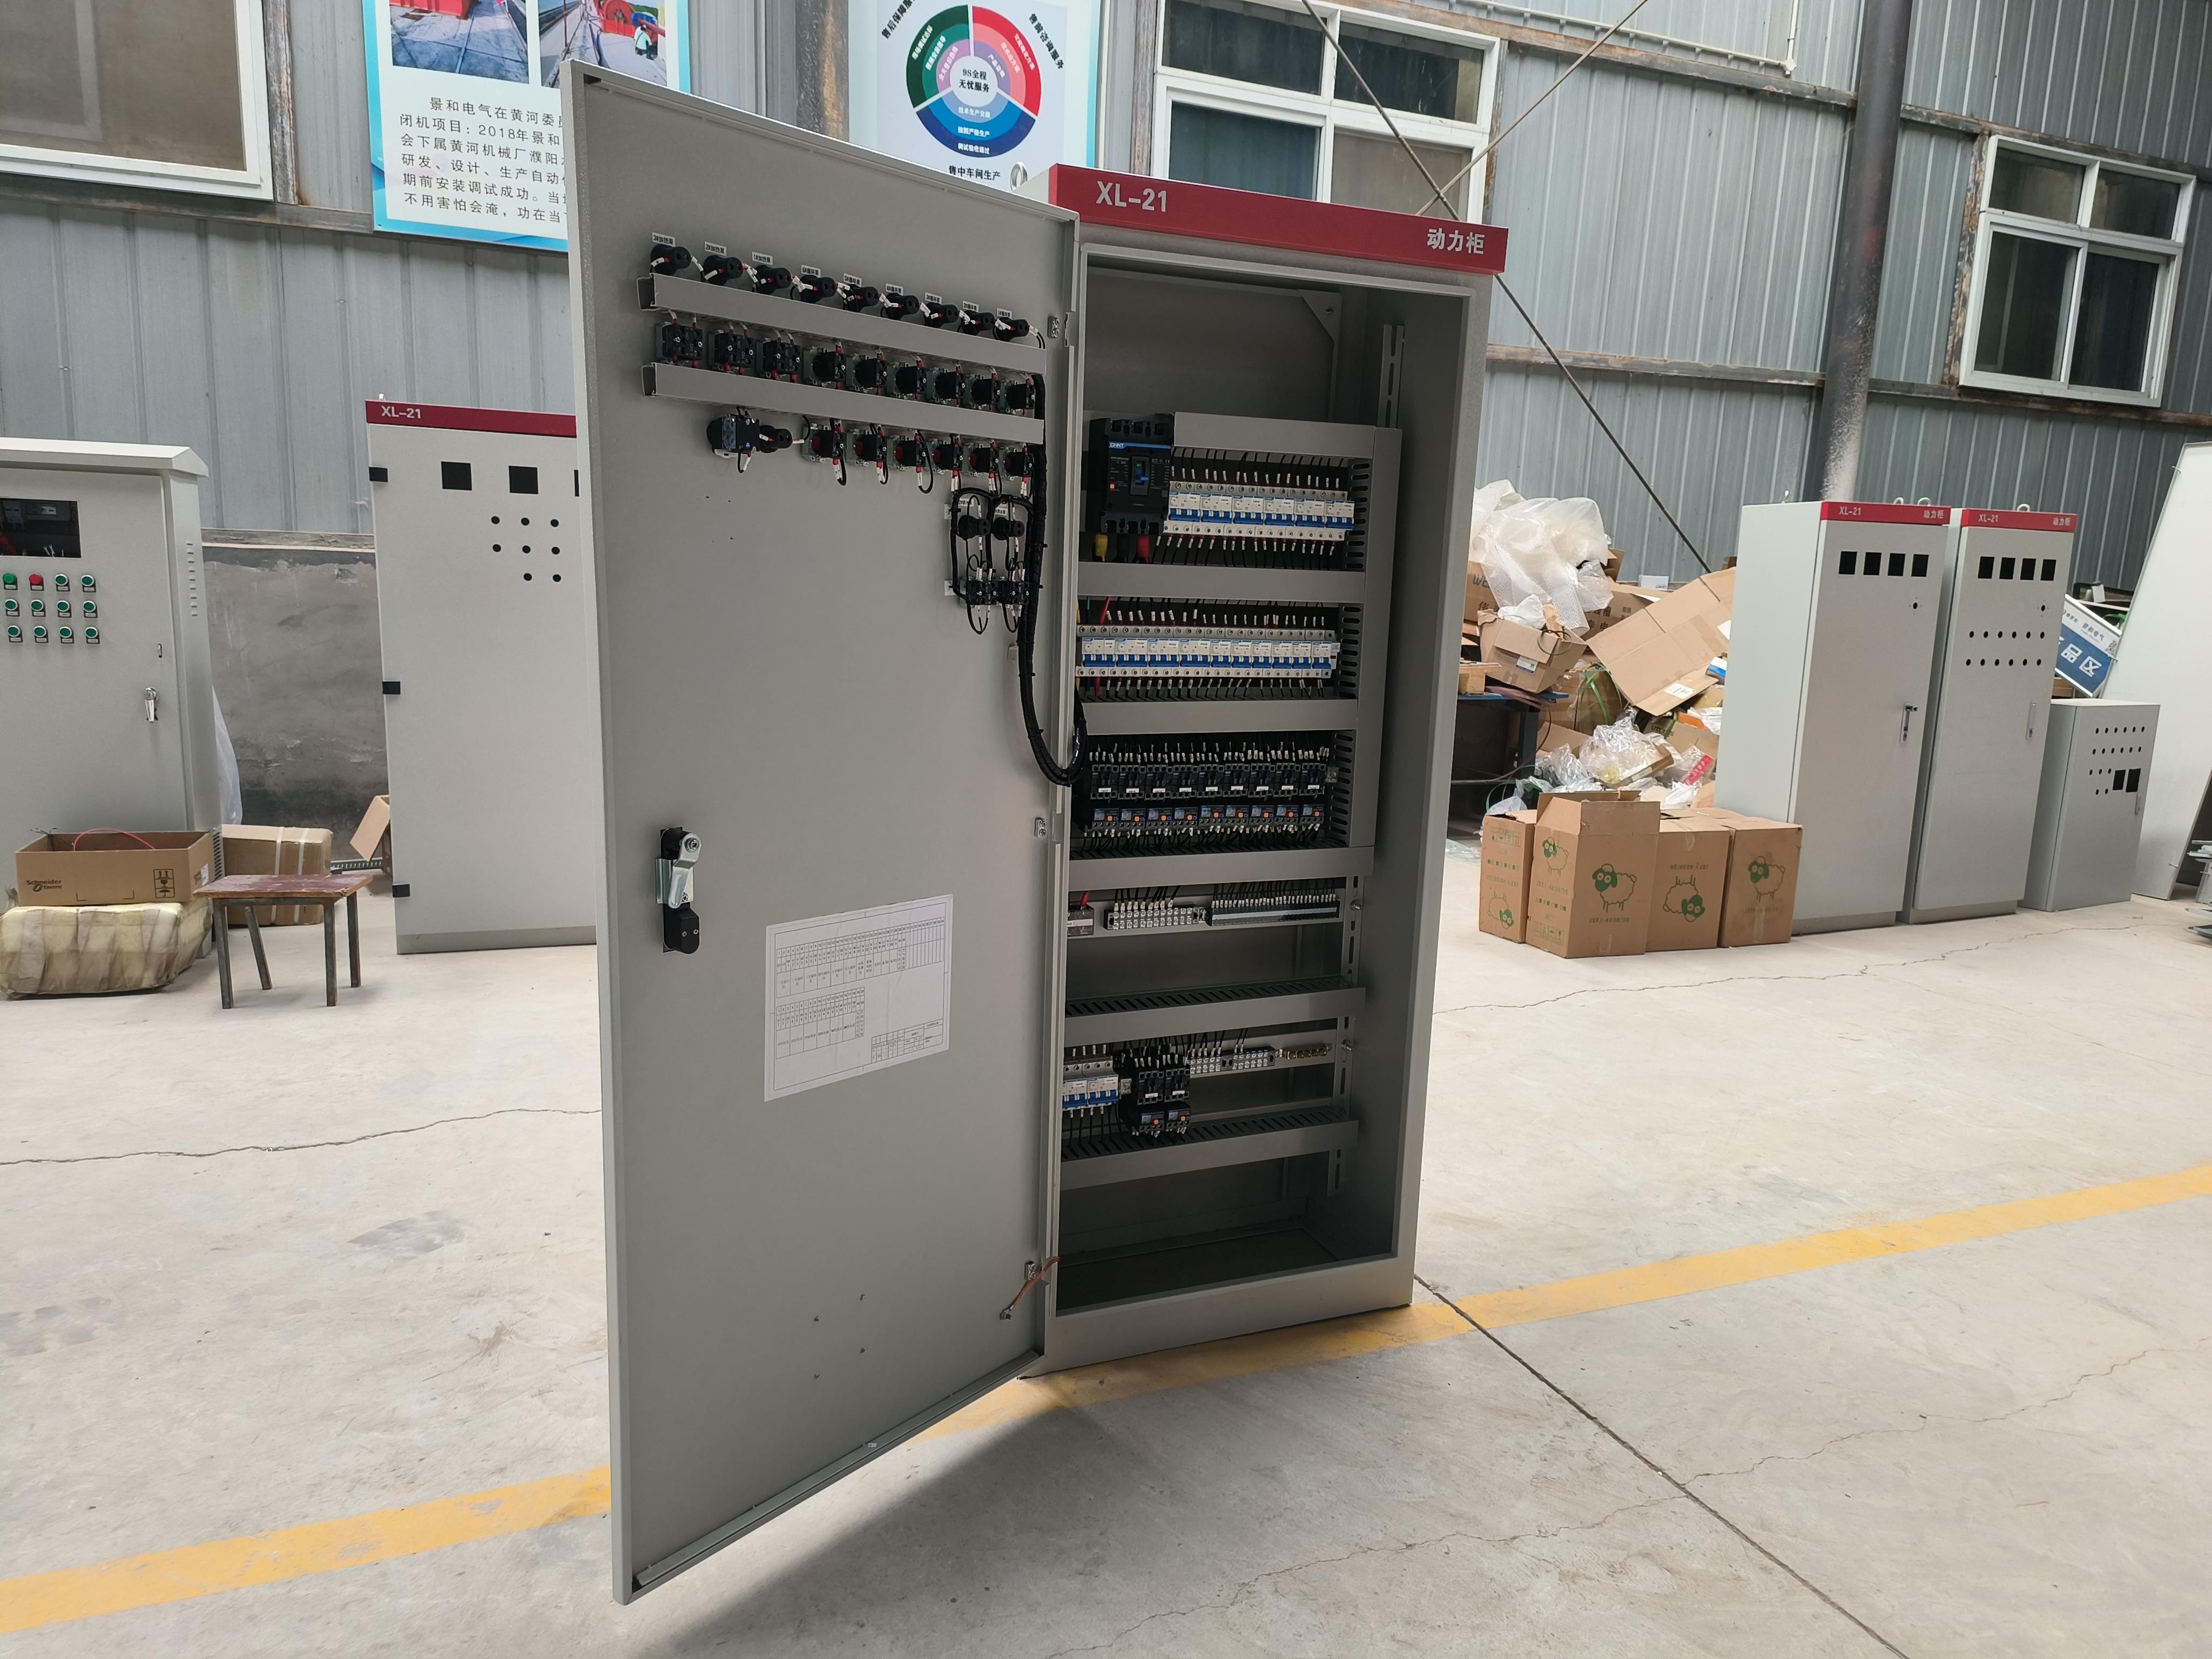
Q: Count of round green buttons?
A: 11